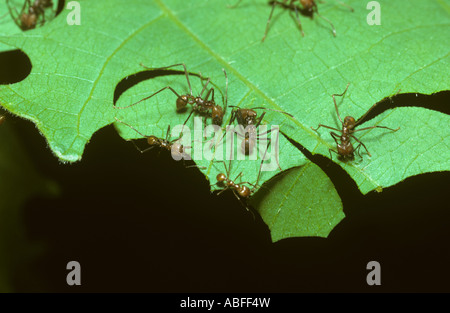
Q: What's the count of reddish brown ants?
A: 7